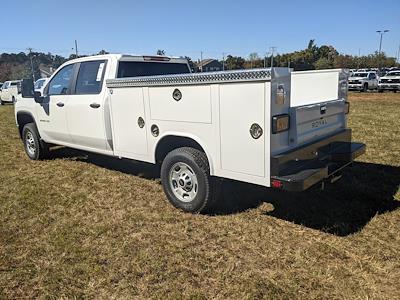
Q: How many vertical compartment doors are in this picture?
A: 2